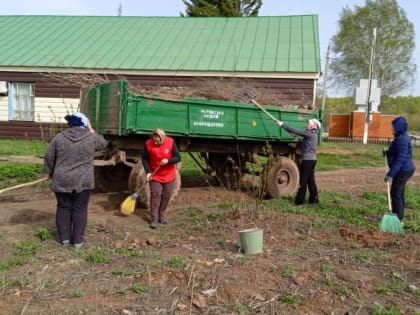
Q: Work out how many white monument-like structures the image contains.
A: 1